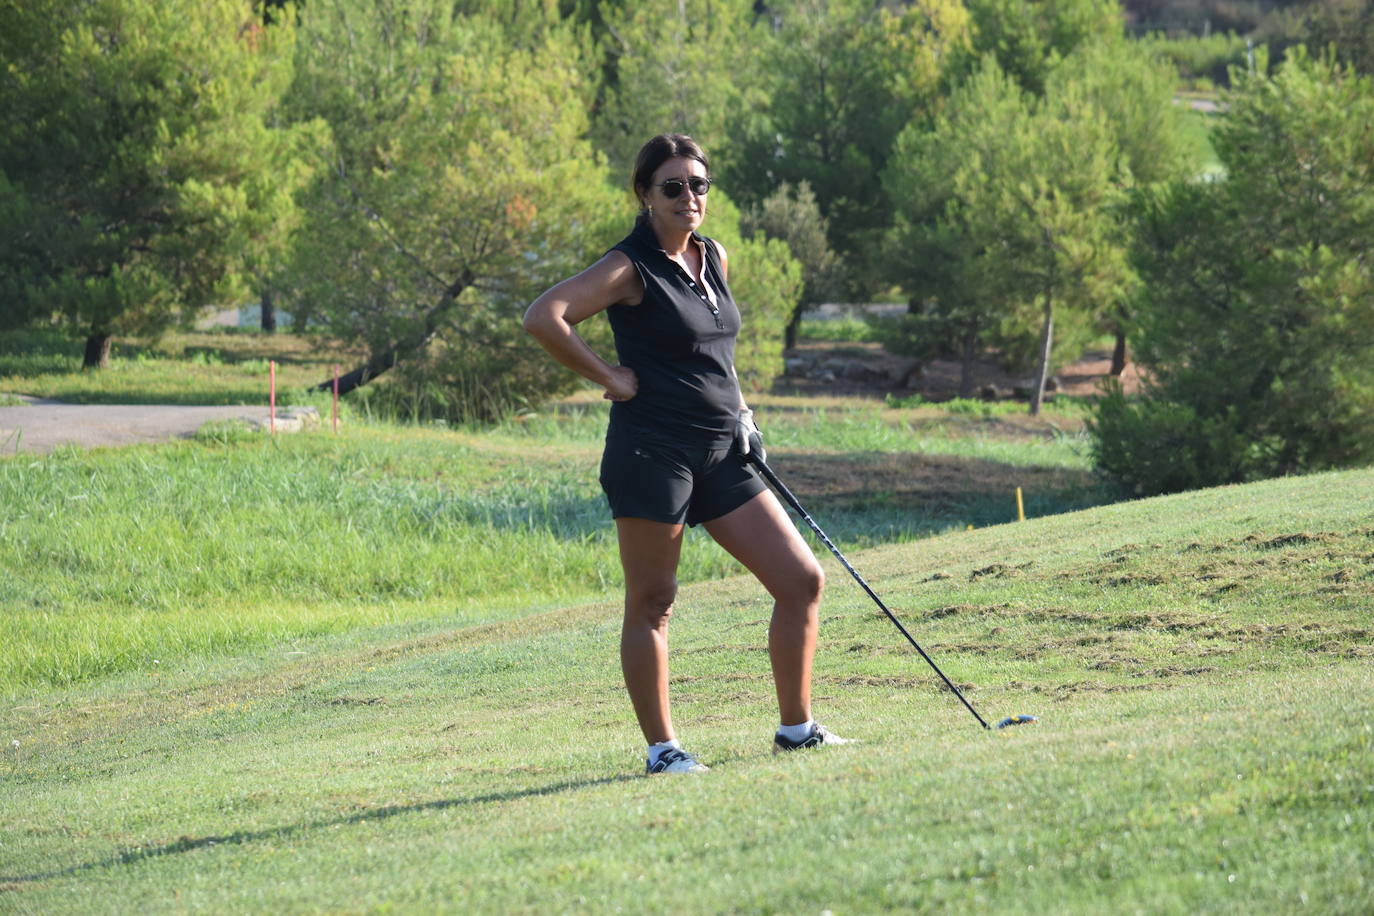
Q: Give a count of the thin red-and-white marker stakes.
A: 2